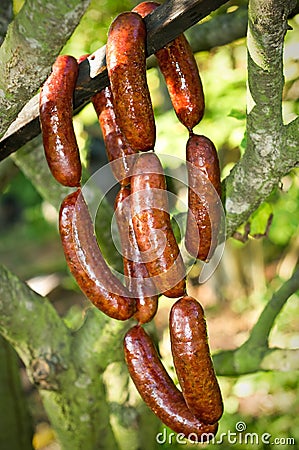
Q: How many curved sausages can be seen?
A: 10